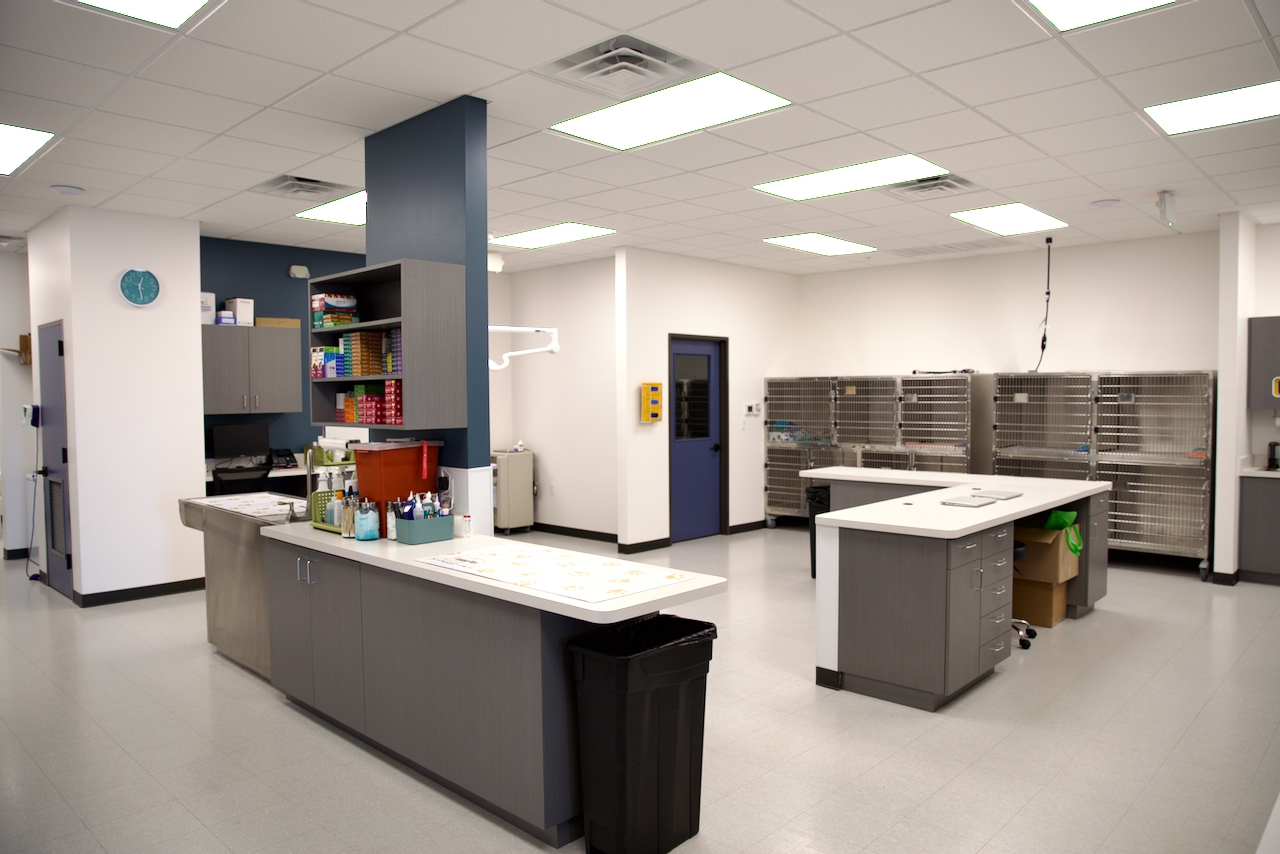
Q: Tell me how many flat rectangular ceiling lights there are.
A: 10